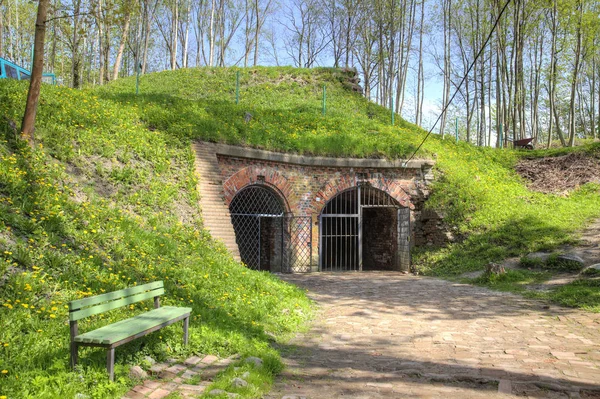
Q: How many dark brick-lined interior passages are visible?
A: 2